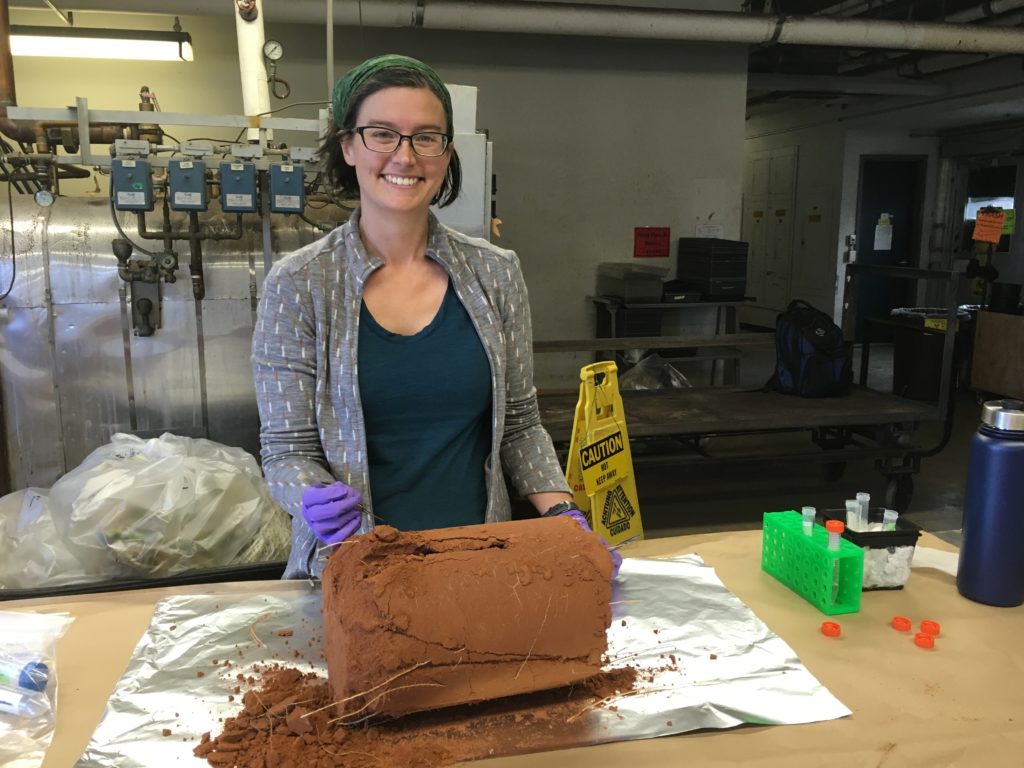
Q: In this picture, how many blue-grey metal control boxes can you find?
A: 4